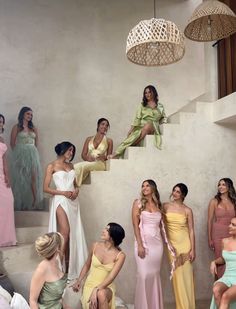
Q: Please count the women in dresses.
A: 11